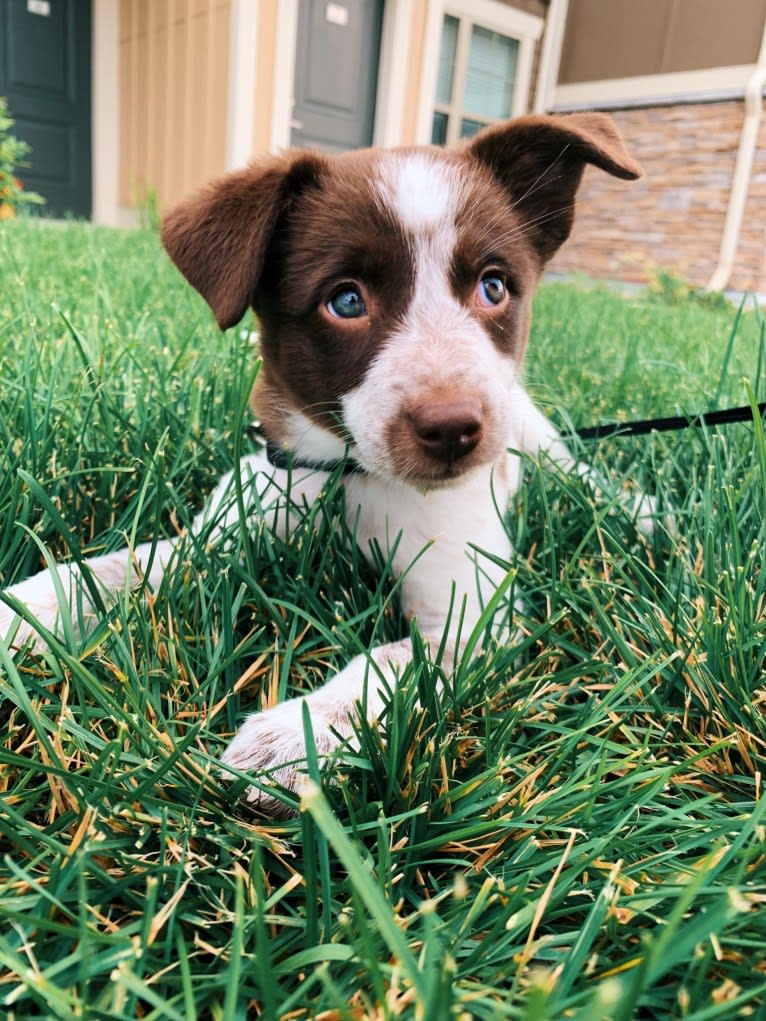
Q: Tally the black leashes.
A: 1